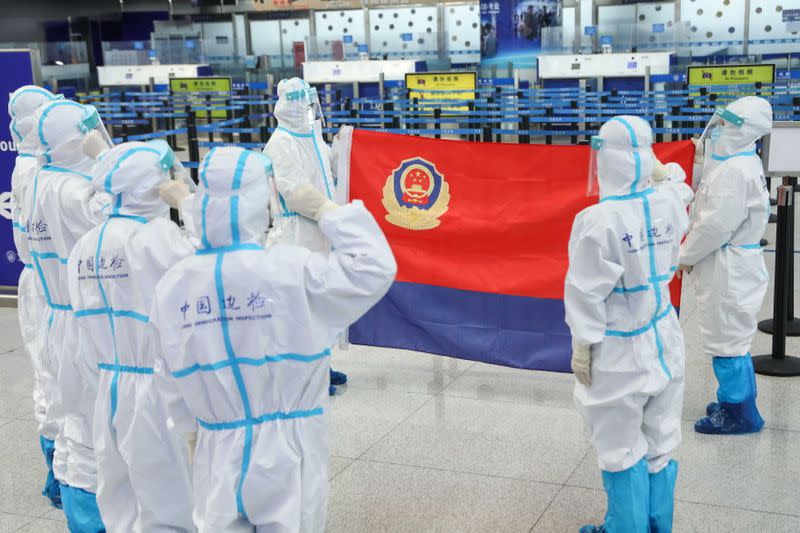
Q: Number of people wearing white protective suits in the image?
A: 7